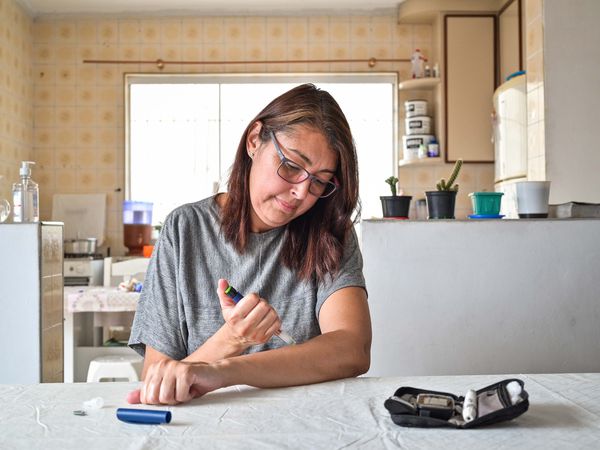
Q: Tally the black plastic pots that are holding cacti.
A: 2